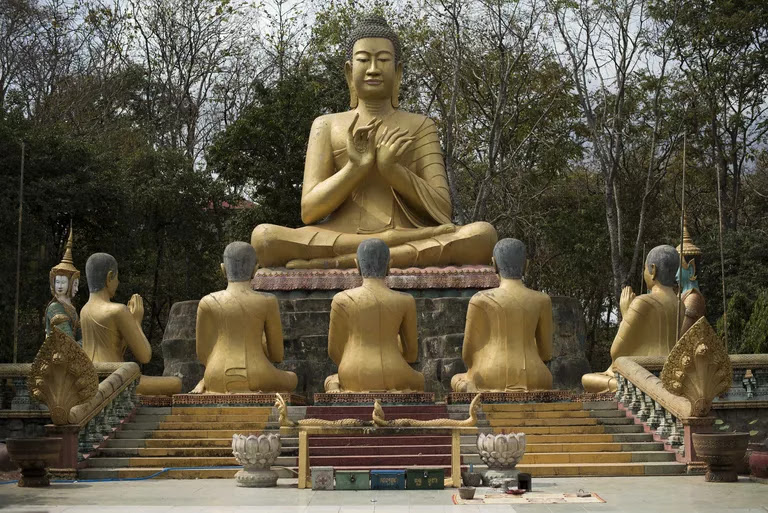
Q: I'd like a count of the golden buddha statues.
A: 6